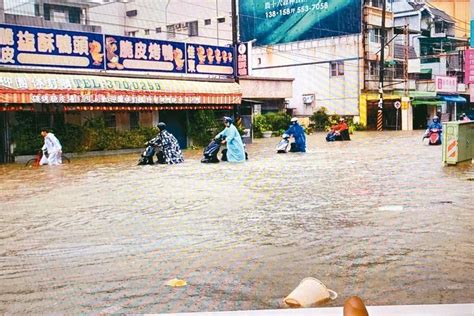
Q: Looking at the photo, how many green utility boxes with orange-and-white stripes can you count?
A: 1